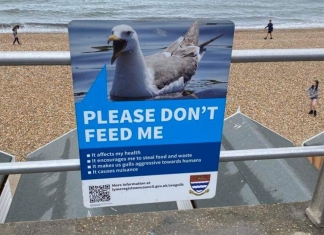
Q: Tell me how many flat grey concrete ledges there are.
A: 1